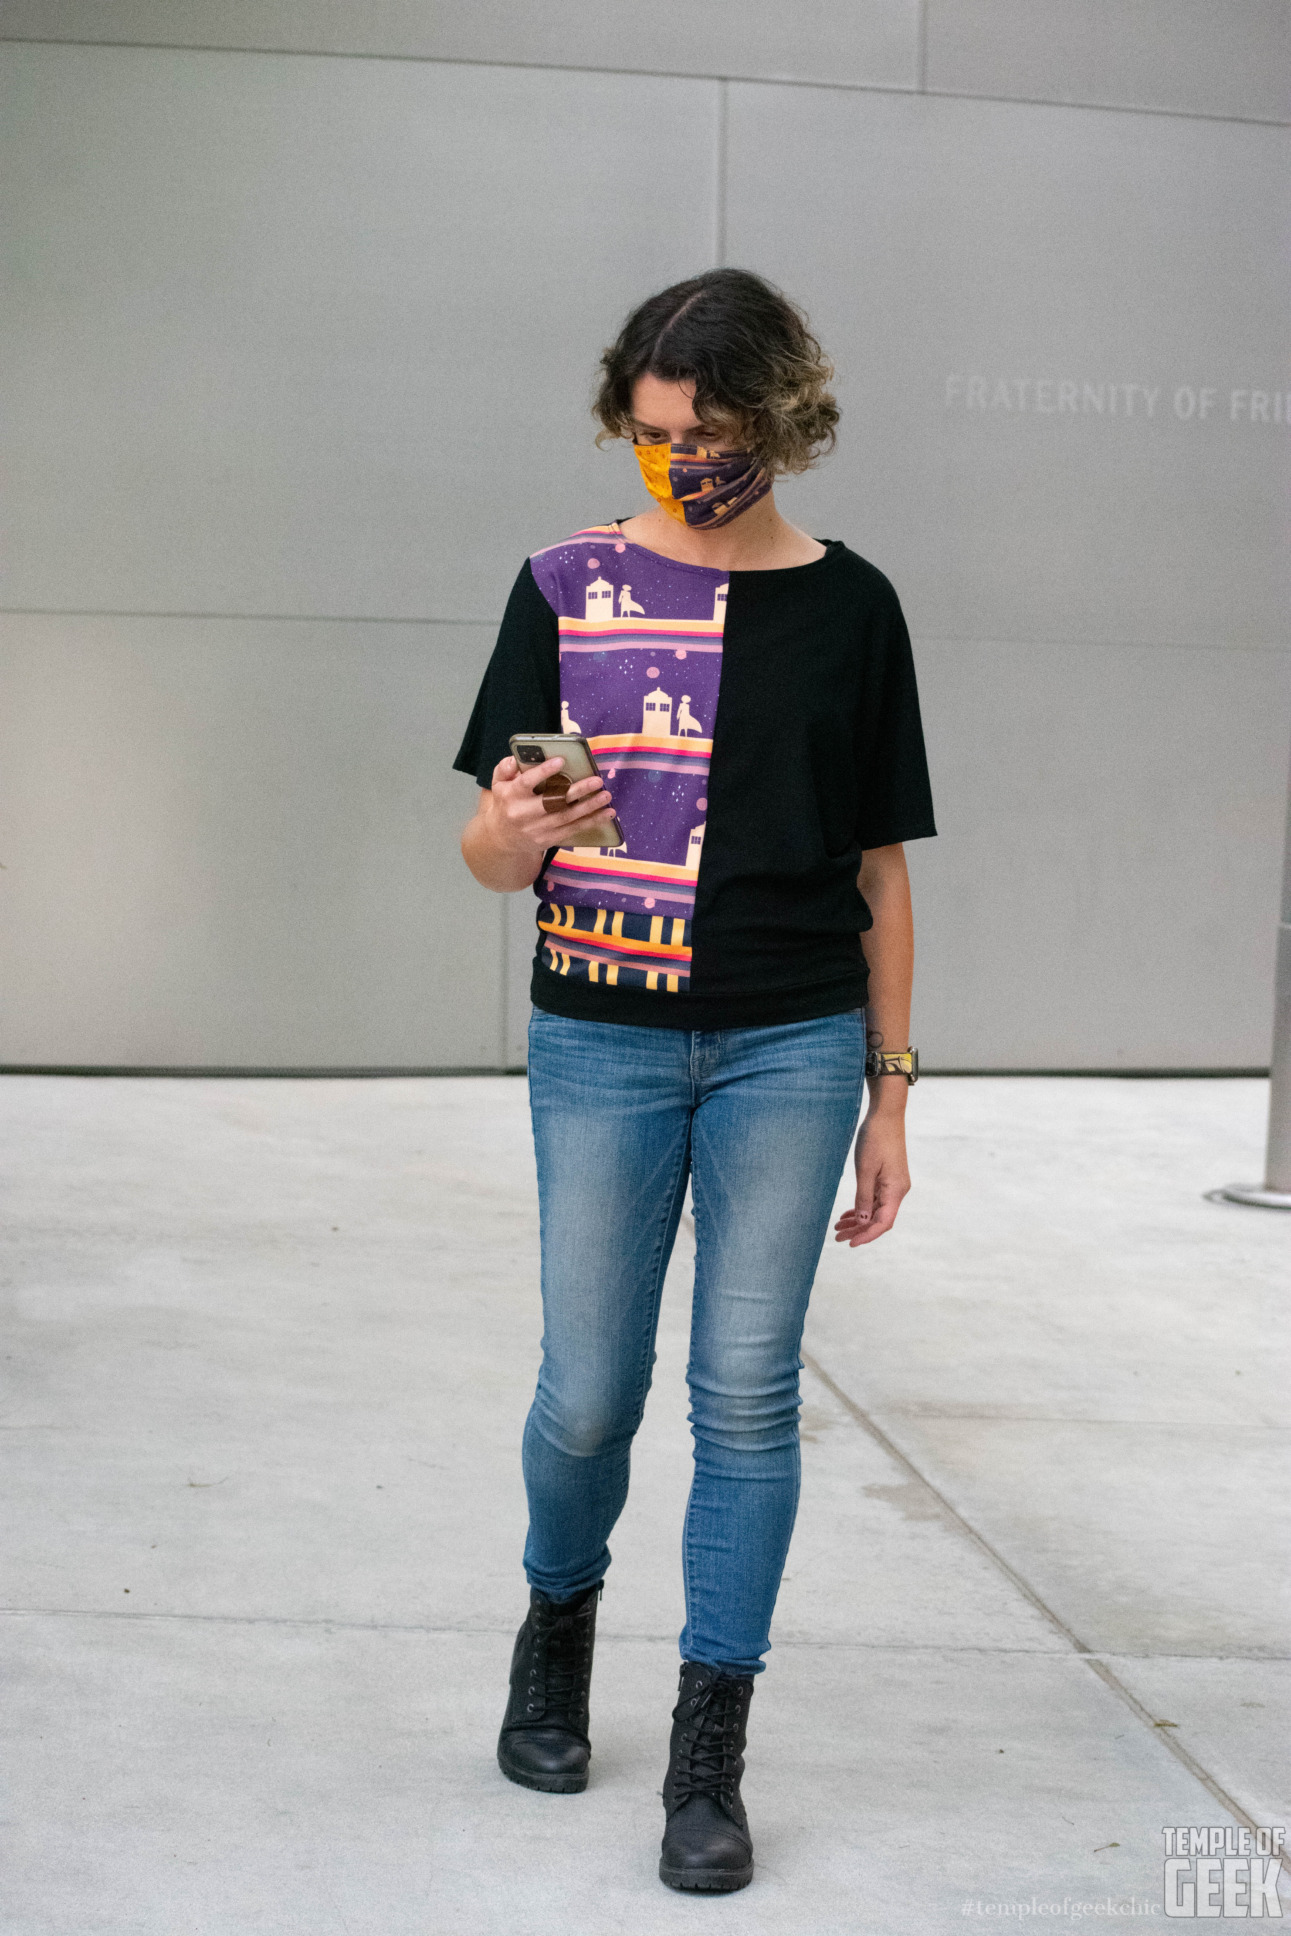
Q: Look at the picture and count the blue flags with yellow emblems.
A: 0